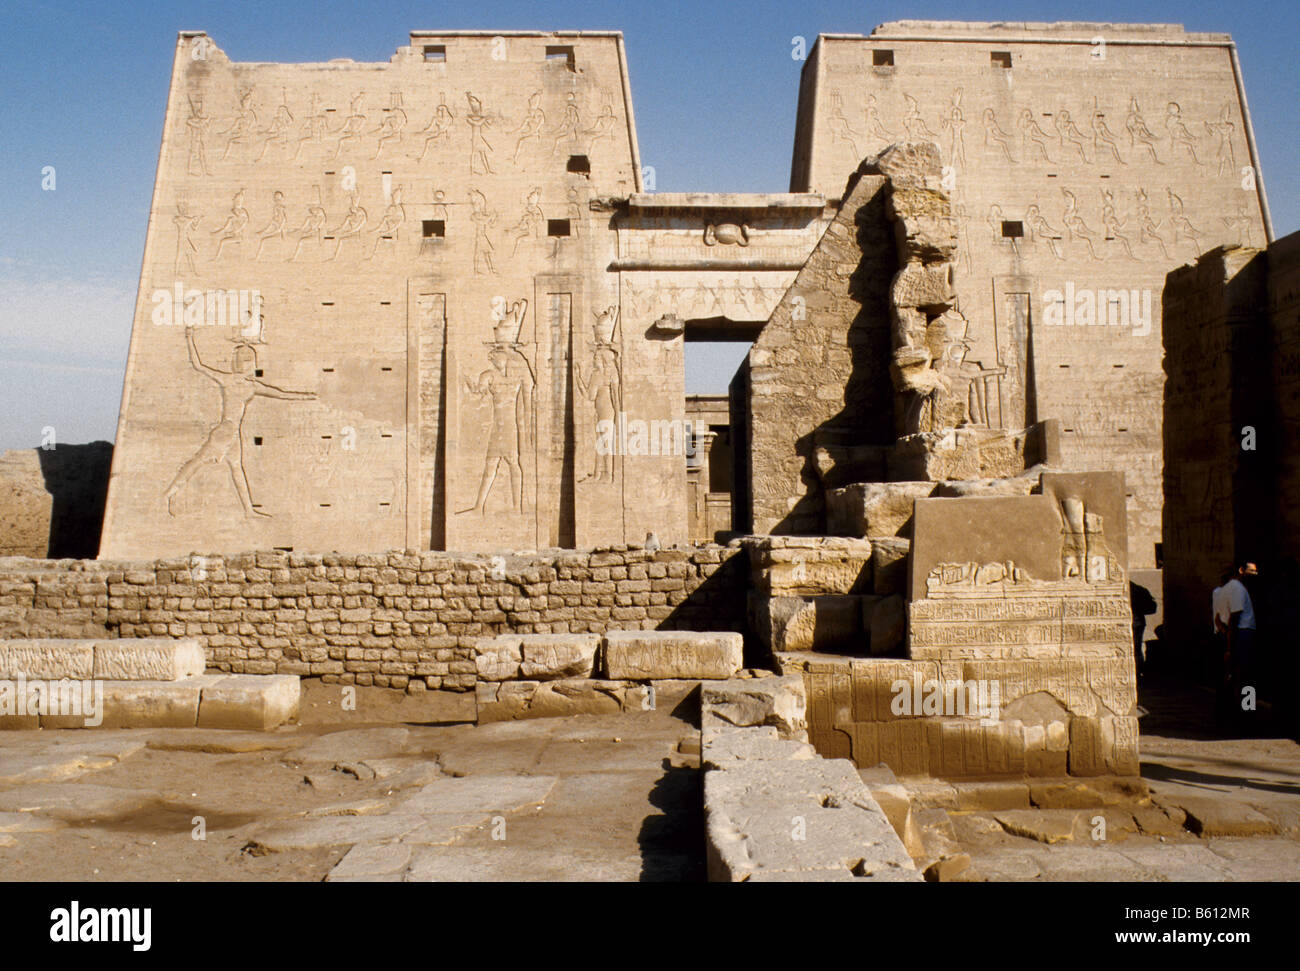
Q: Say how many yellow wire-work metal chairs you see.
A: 0